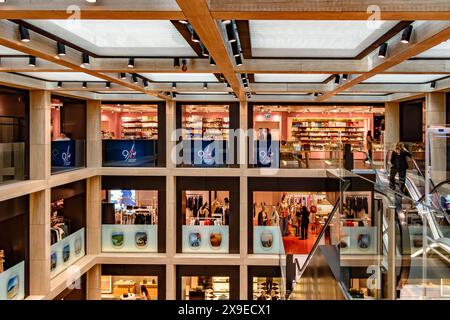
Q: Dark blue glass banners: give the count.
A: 4